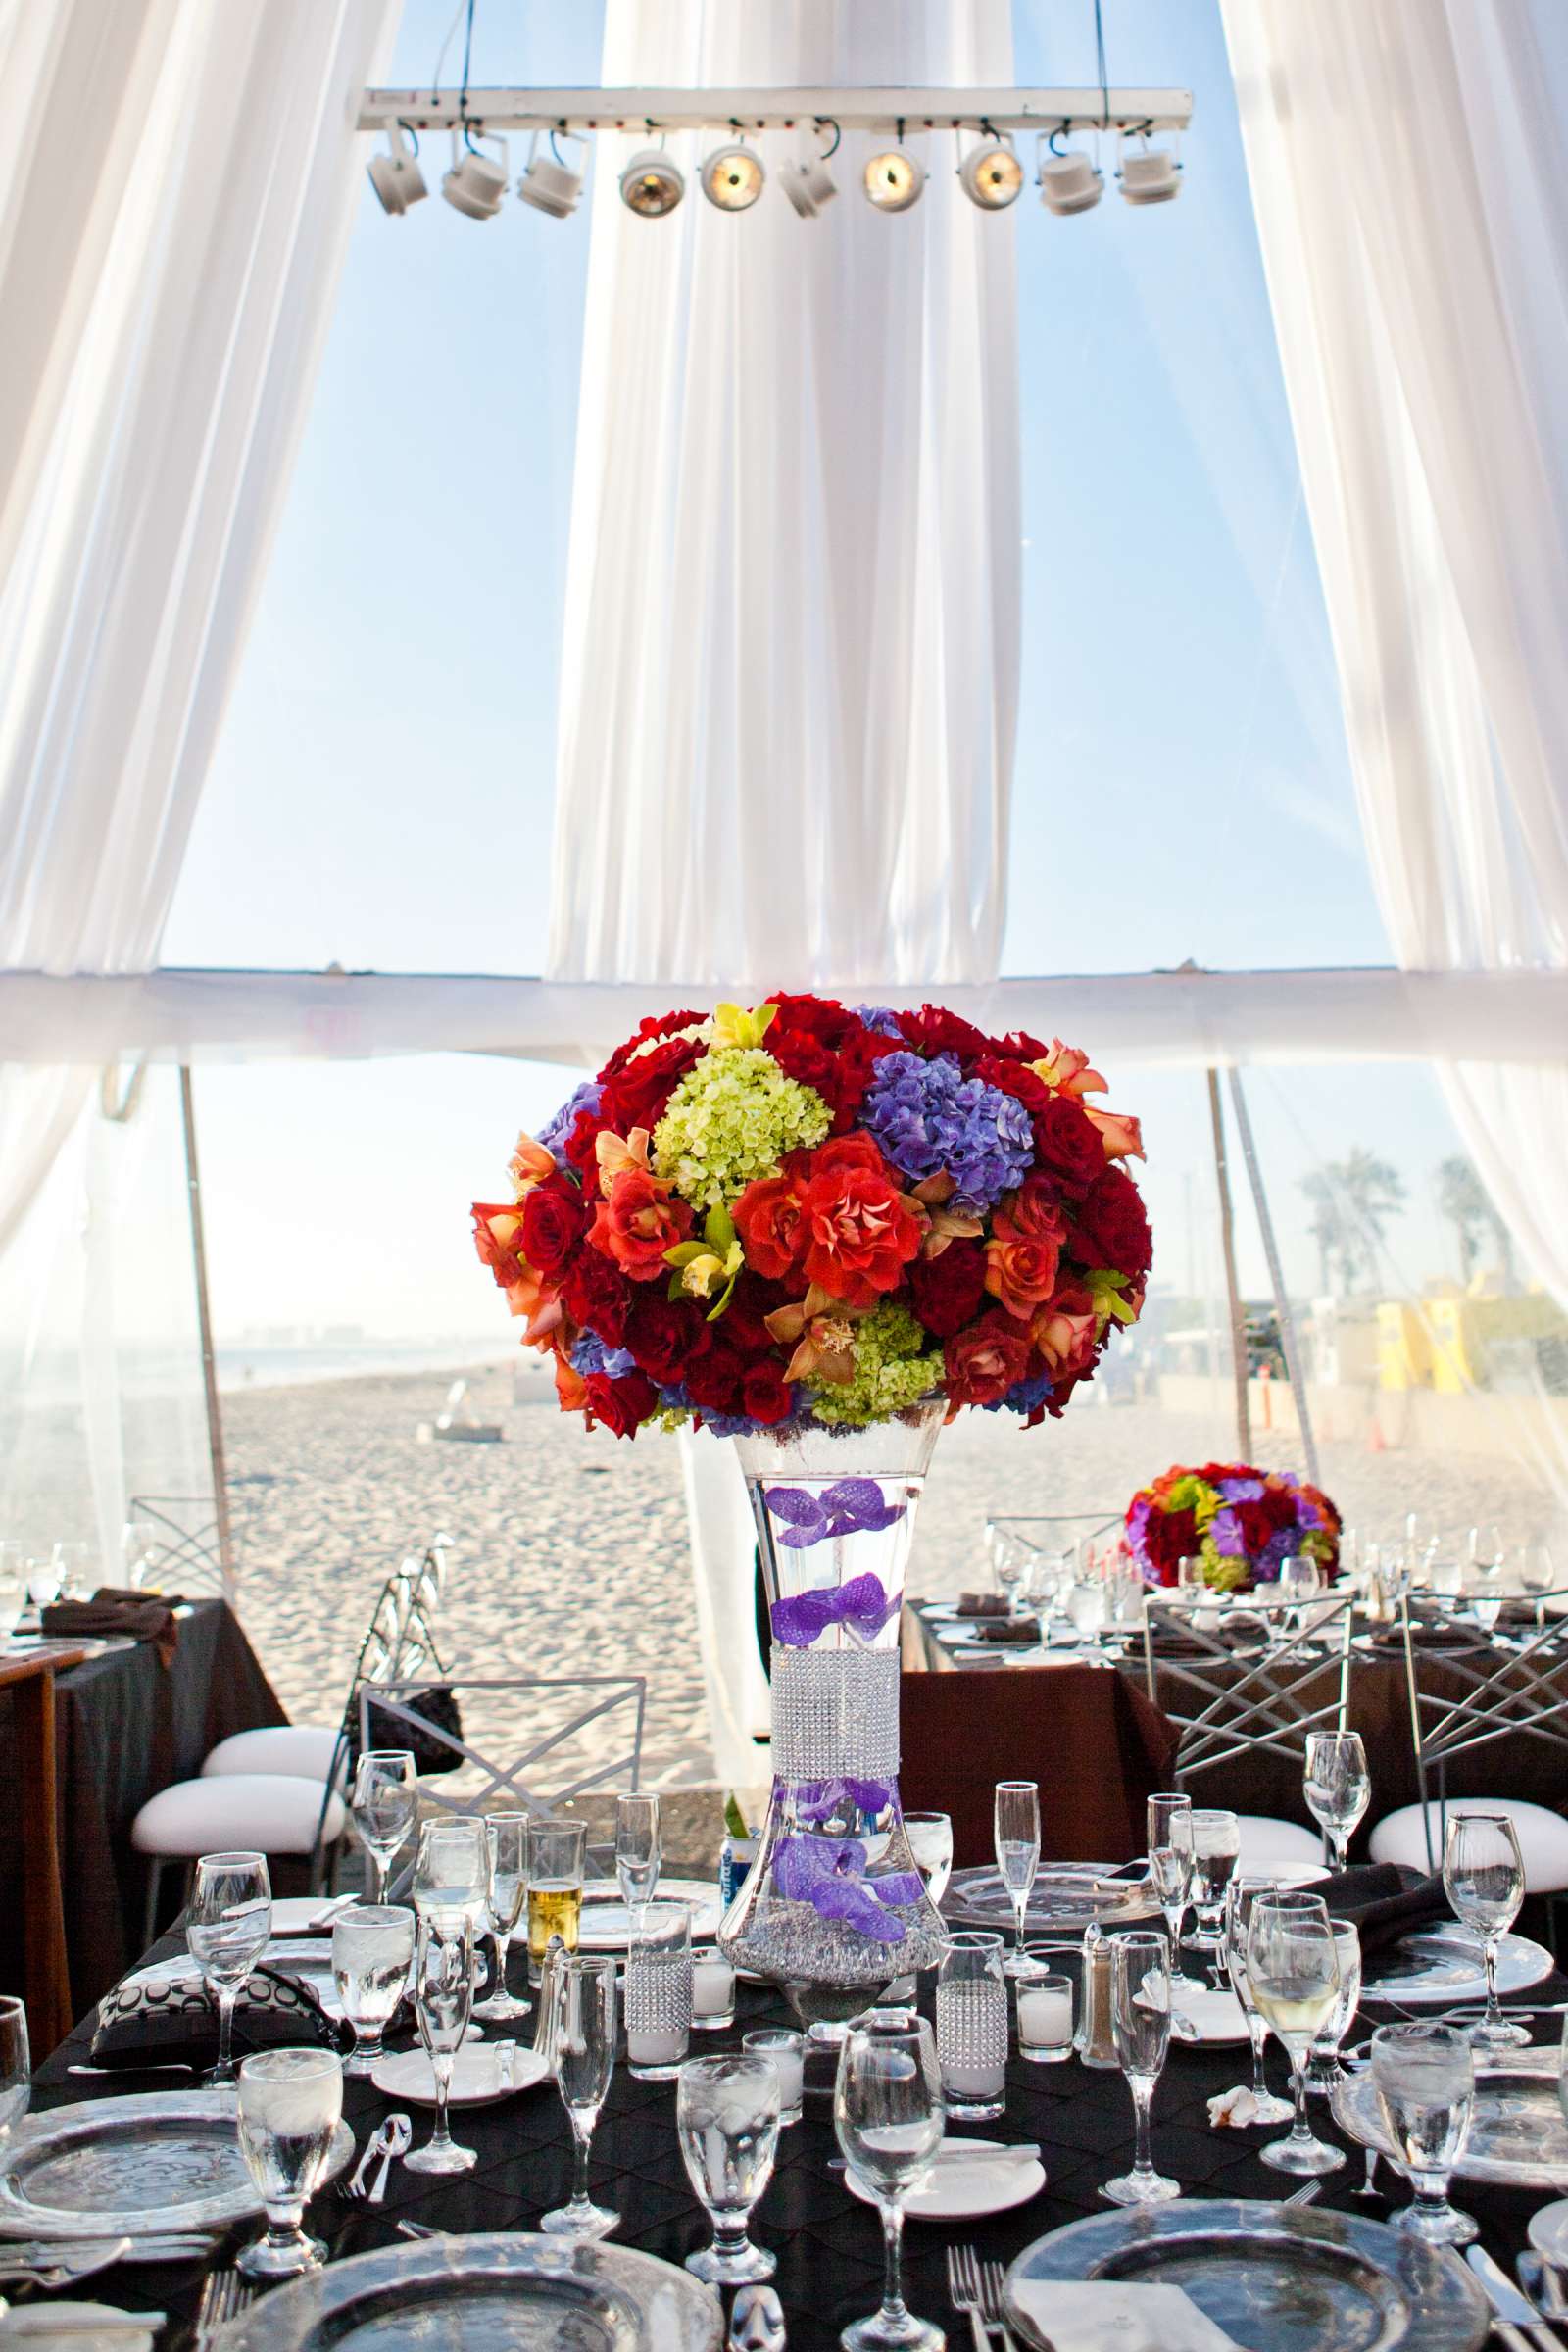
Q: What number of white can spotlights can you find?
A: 10